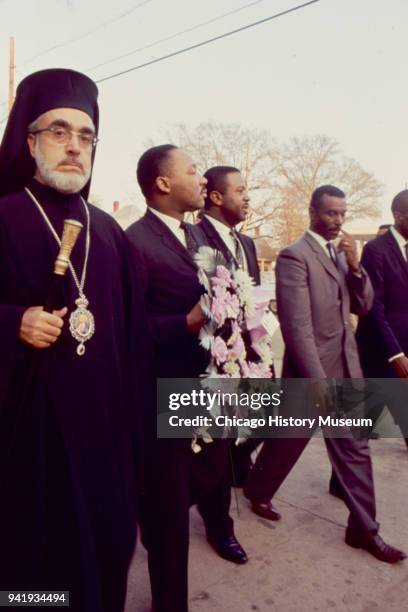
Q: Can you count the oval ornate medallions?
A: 1